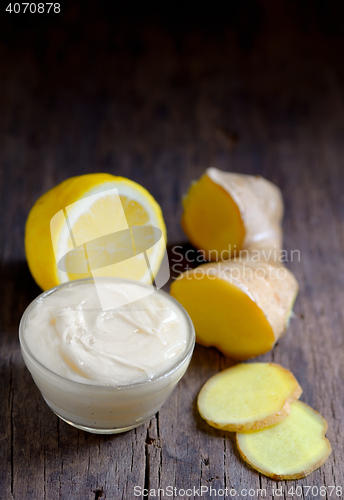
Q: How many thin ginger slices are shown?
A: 2